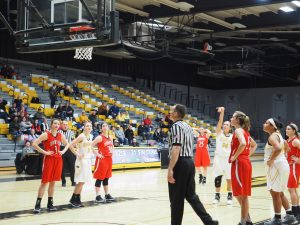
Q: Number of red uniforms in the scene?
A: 5